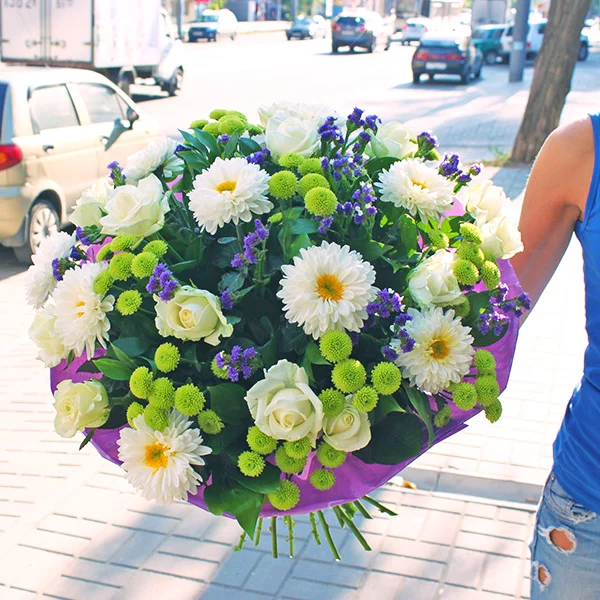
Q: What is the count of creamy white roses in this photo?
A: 12